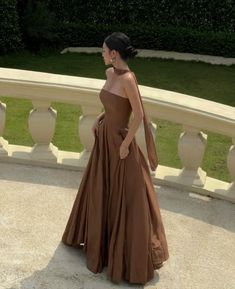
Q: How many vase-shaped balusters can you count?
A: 6